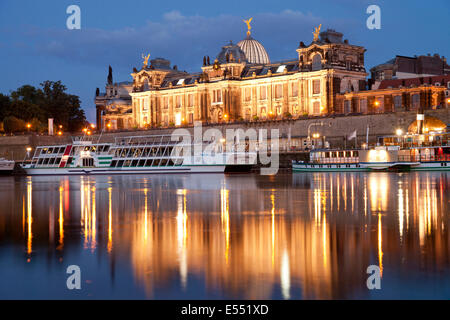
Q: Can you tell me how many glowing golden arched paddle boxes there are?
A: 1